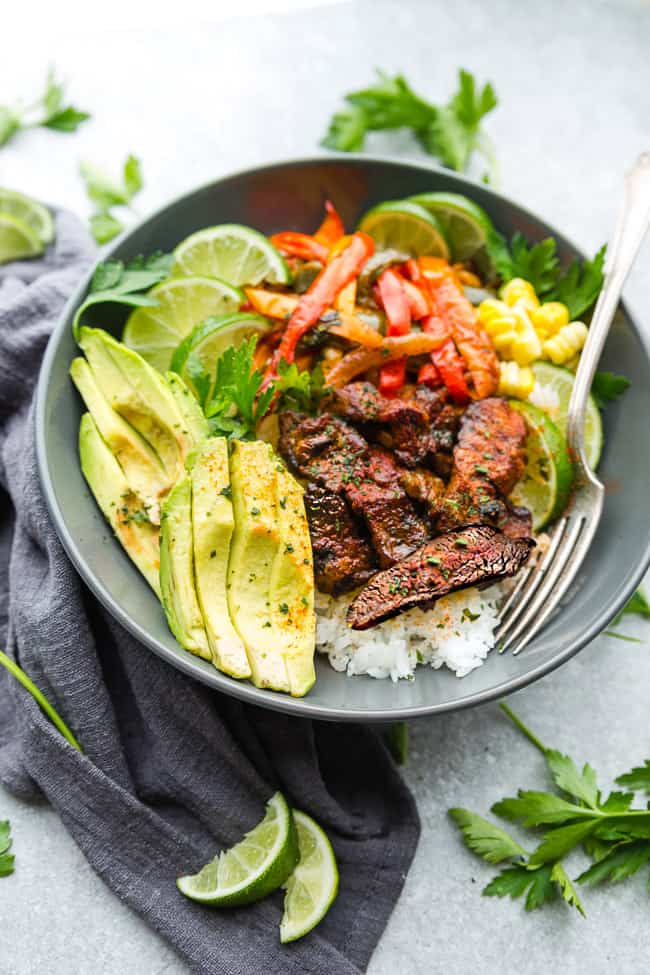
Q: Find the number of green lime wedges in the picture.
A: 11